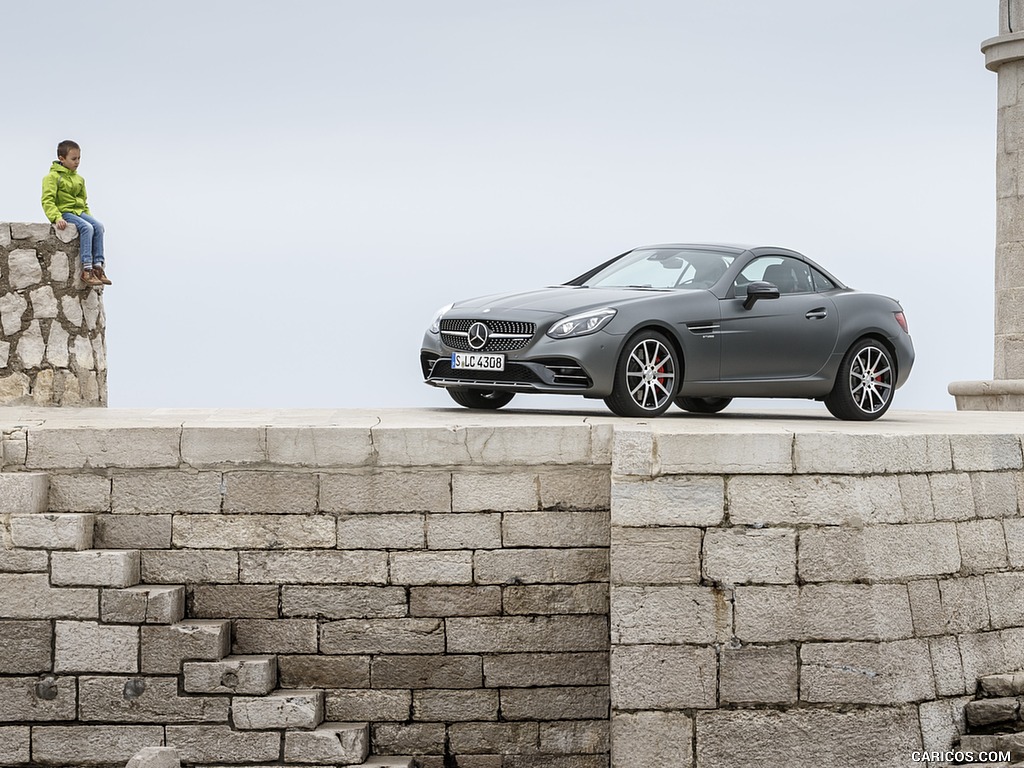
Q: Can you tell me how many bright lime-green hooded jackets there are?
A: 1